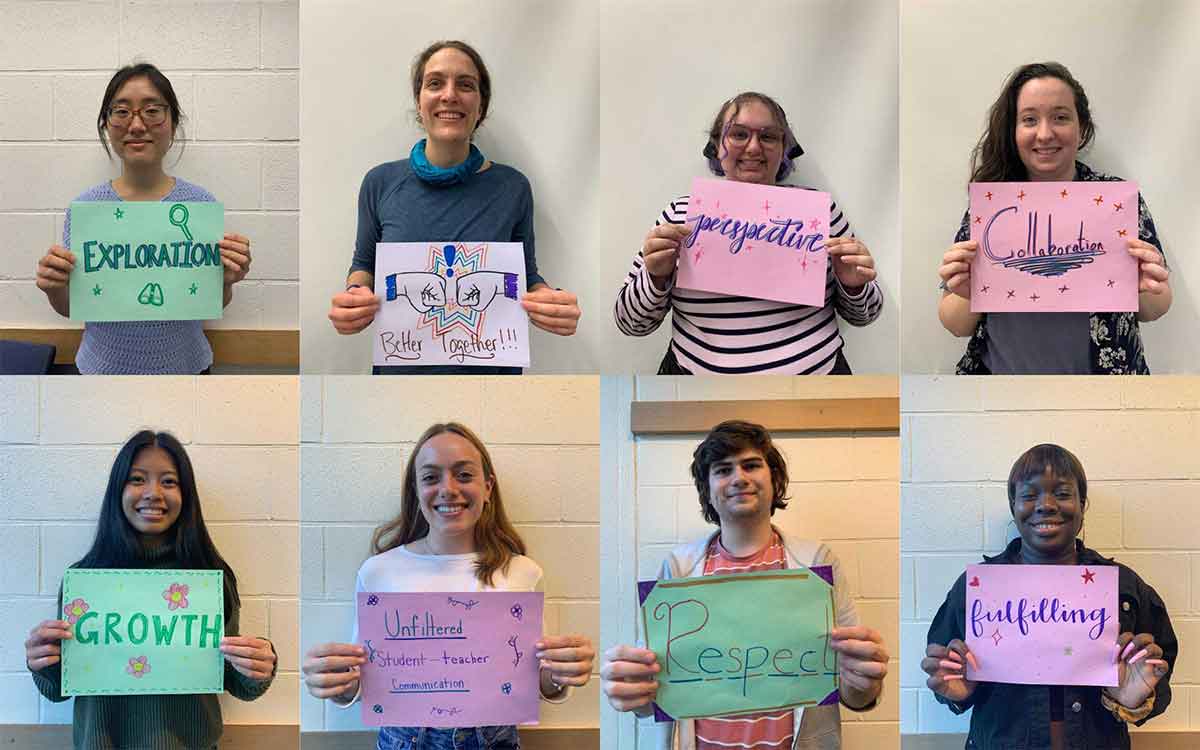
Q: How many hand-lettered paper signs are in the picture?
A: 8